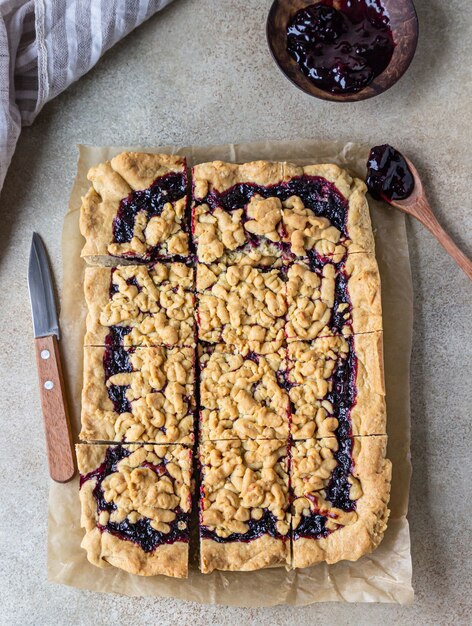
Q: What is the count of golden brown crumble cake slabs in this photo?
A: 12